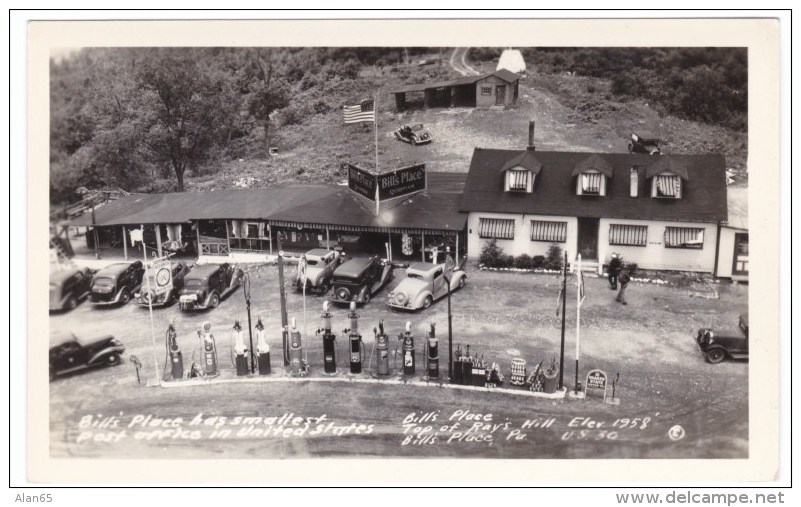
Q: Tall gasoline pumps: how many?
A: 10